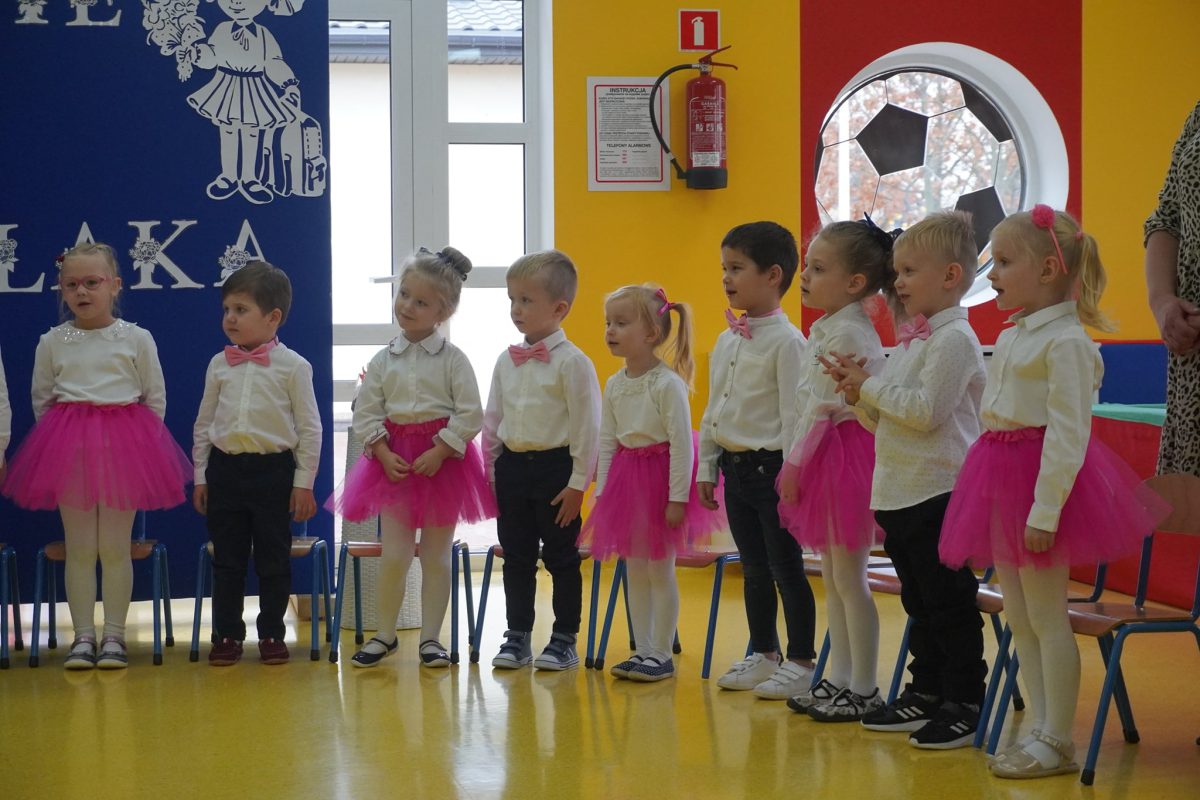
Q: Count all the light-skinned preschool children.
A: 9